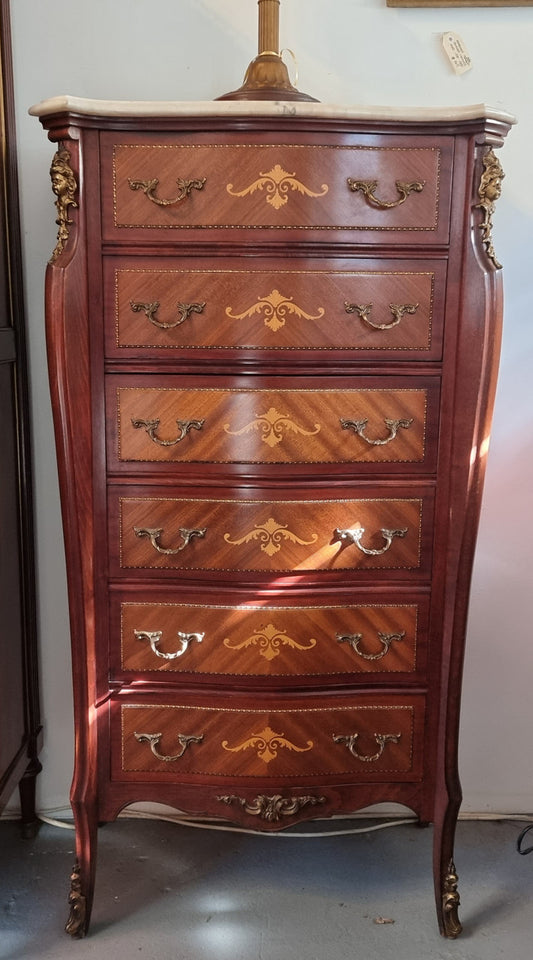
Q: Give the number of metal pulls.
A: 12